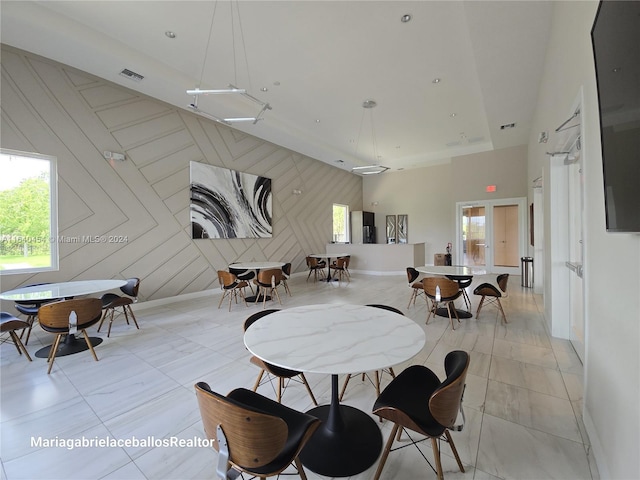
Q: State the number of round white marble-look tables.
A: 5